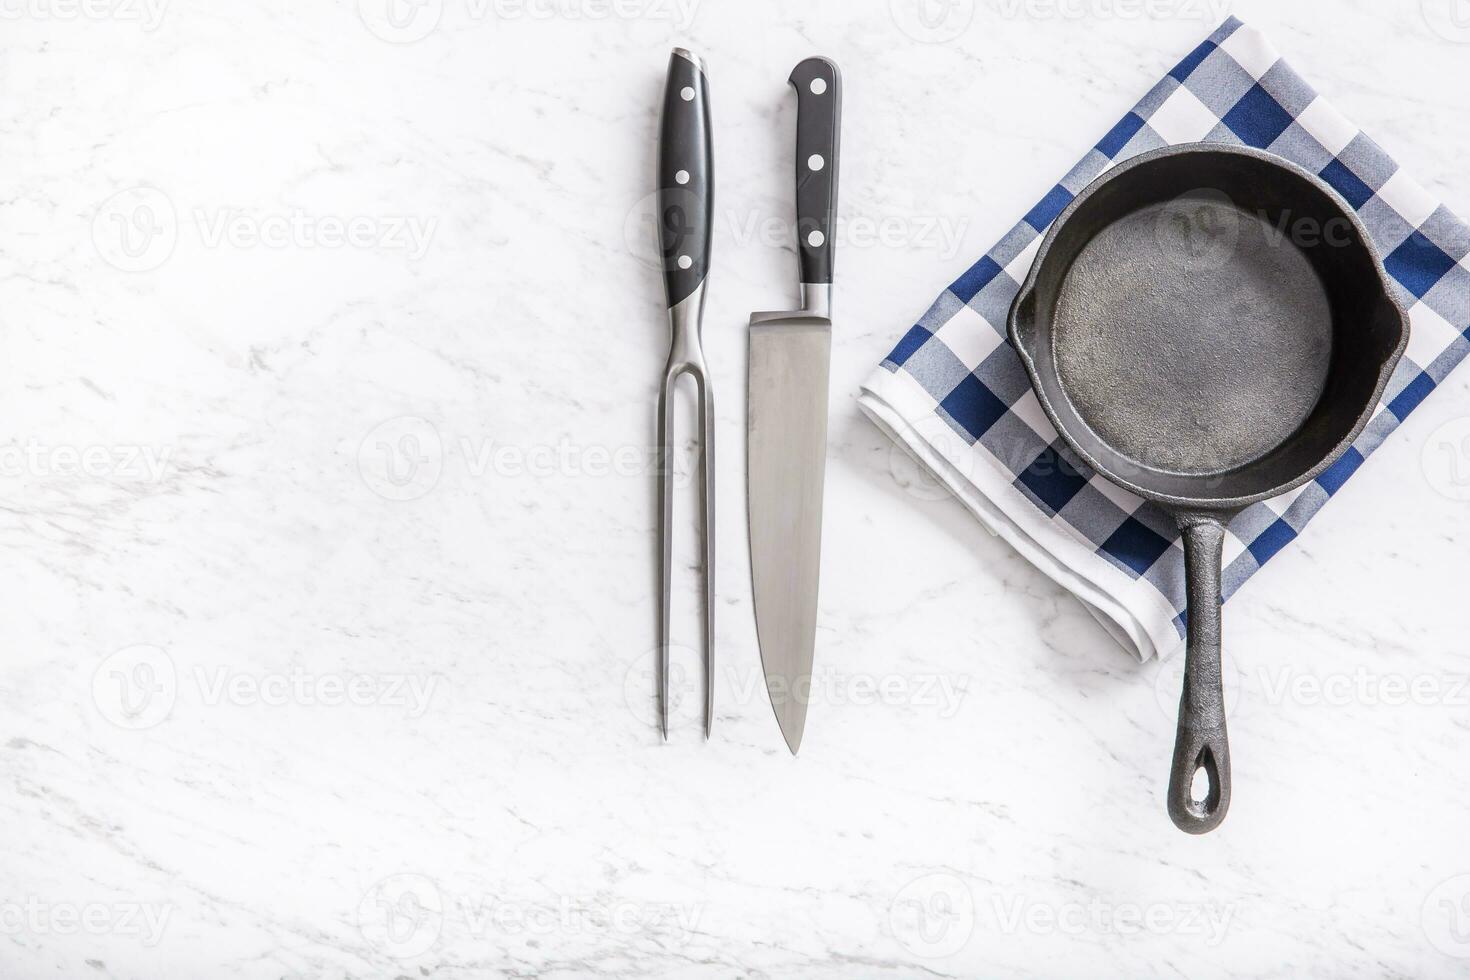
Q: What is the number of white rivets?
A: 6